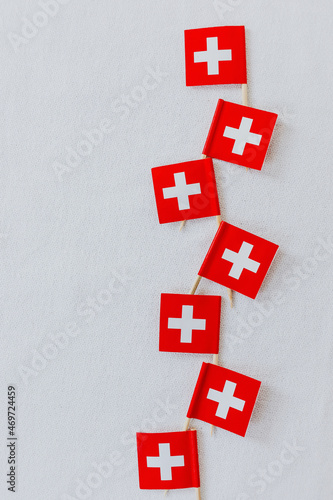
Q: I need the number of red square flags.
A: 7